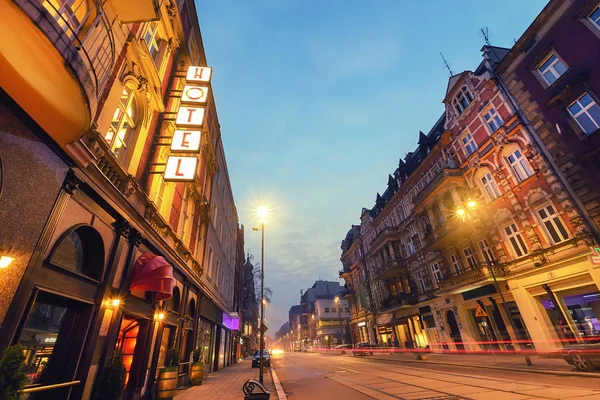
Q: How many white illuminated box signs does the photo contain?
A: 5